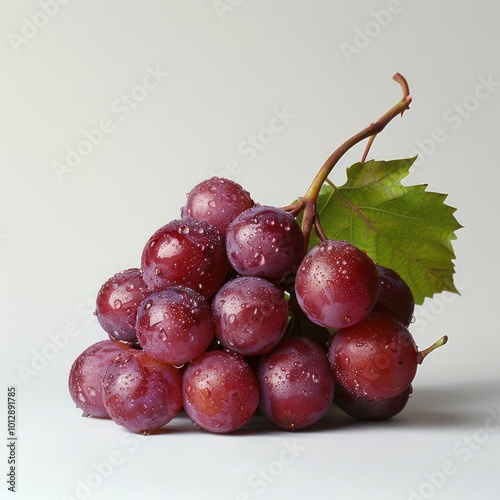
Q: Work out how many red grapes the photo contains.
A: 14